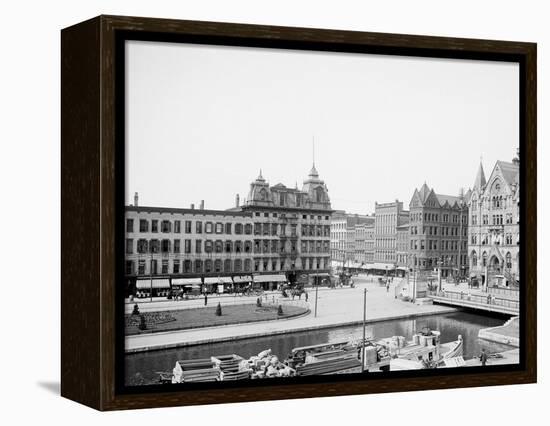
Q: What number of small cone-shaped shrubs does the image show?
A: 5